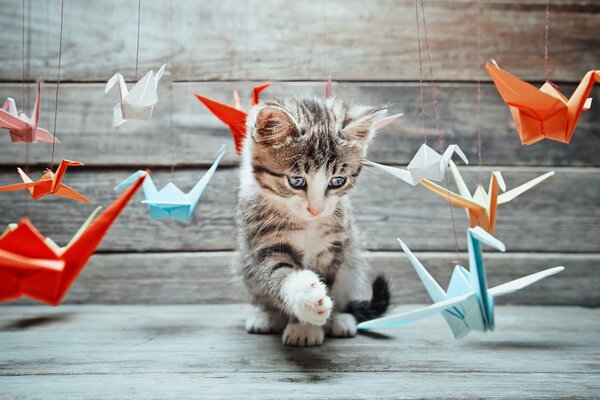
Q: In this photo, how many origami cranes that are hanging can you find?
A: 11